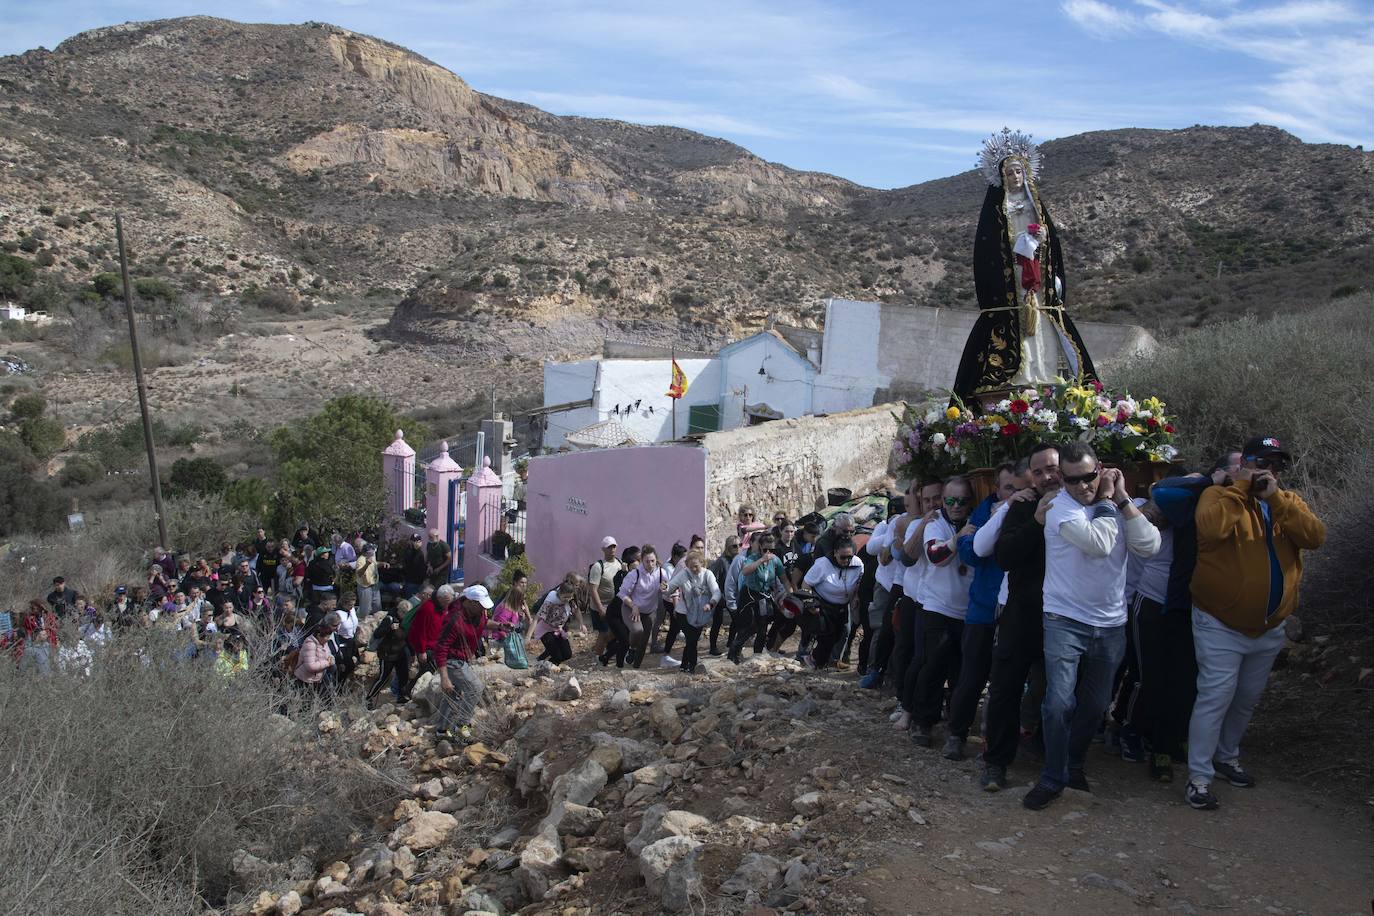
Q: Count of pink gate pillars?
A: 3